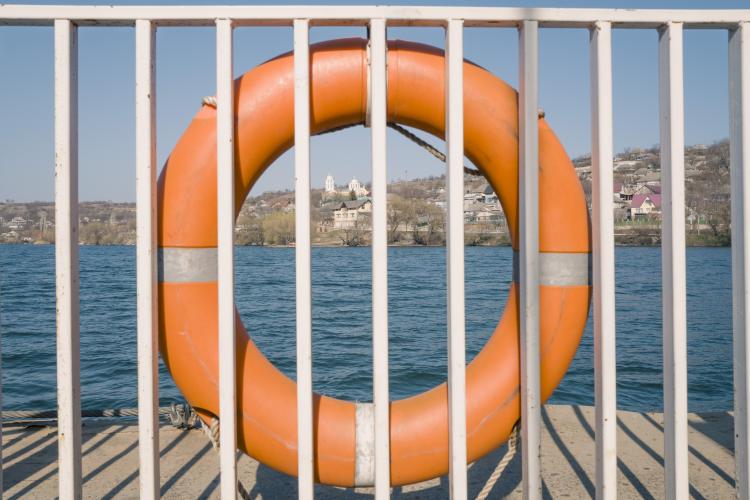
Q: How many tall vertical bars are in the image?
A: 10